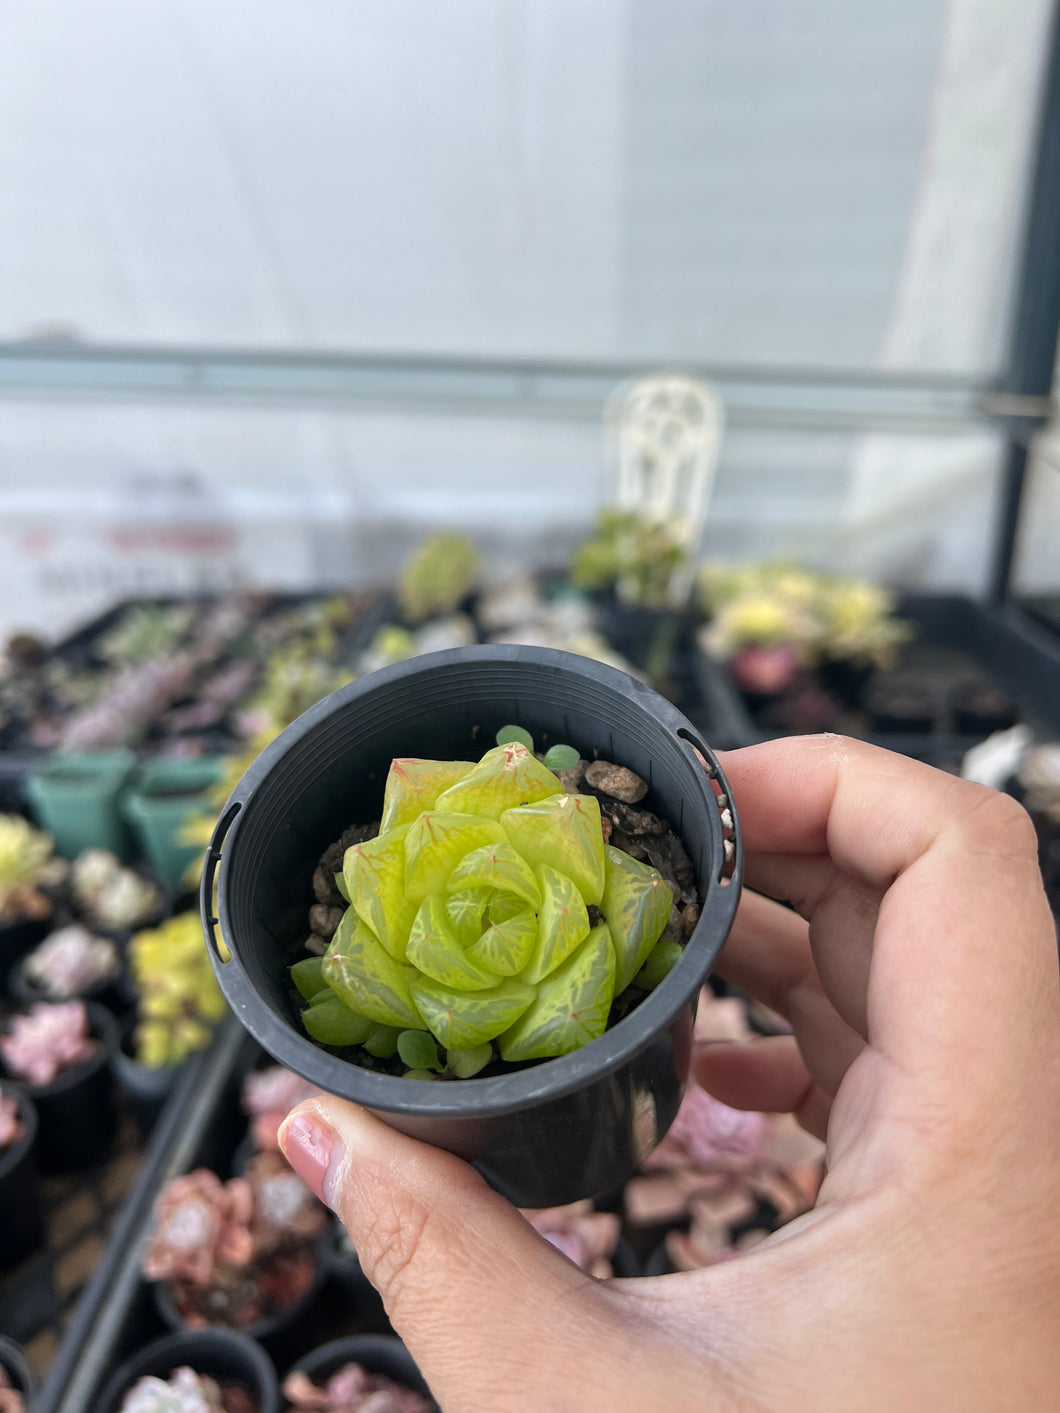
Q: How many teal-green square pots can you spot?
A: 2